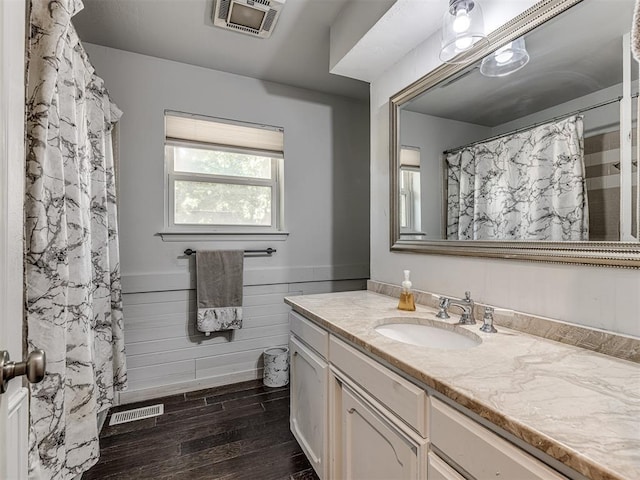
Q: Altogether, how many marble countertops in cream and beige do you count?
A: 1